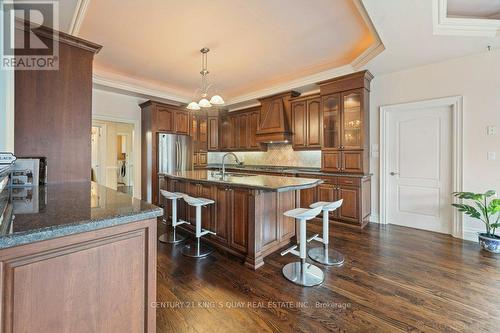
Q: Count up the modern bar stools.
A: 4